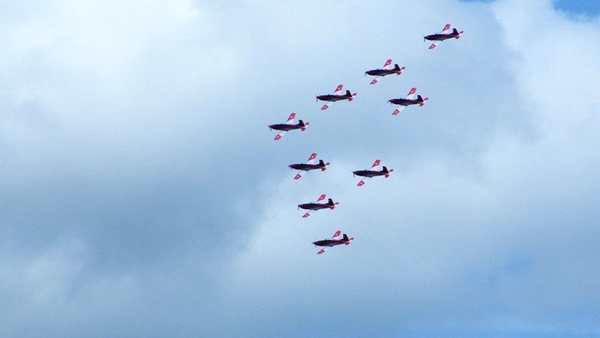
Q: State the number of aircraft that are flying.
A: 9